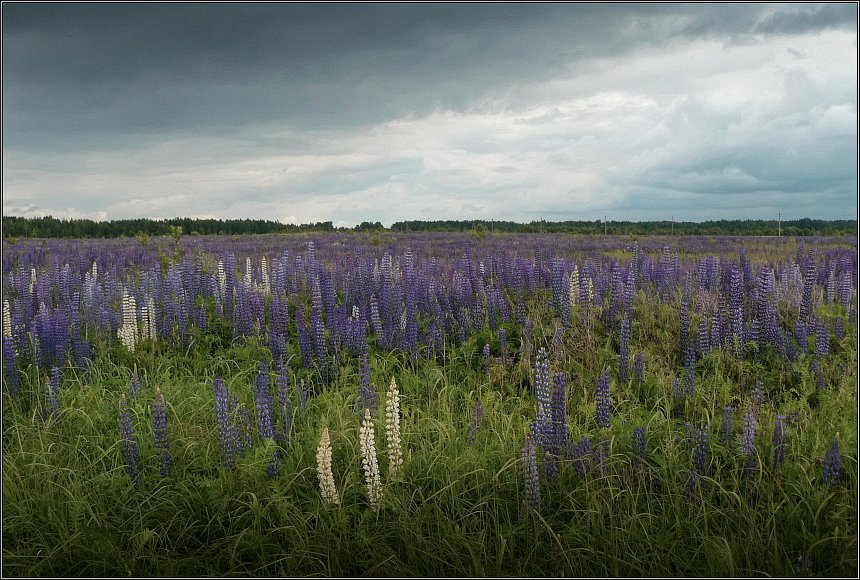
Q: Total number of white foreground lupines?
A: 3